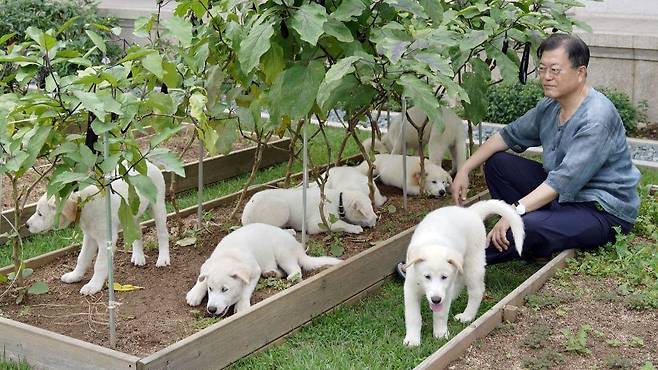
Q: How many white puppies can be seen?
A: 7